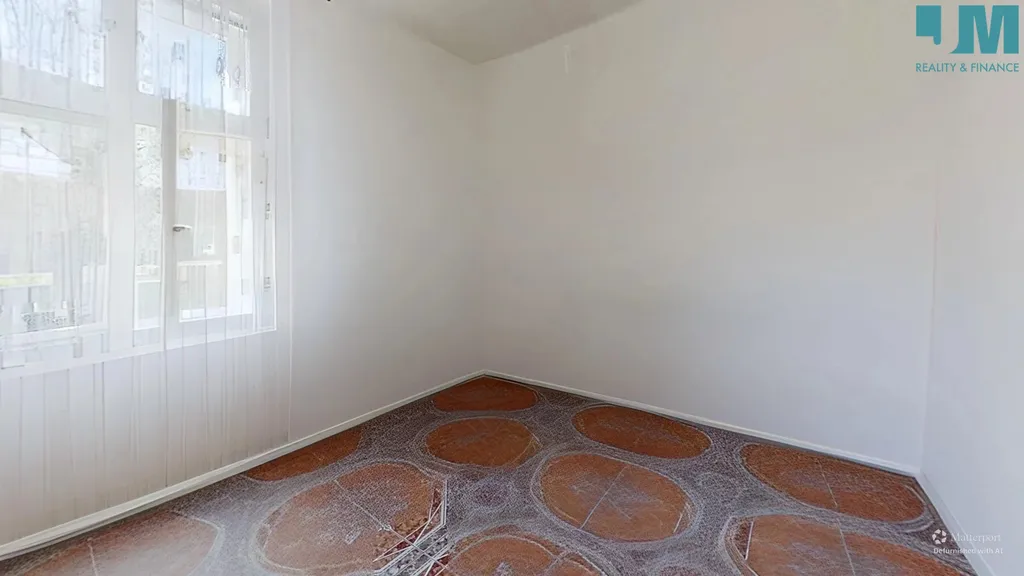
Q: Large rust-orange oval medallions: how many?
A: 10